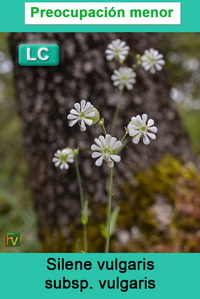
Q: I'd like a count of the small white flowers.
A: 7